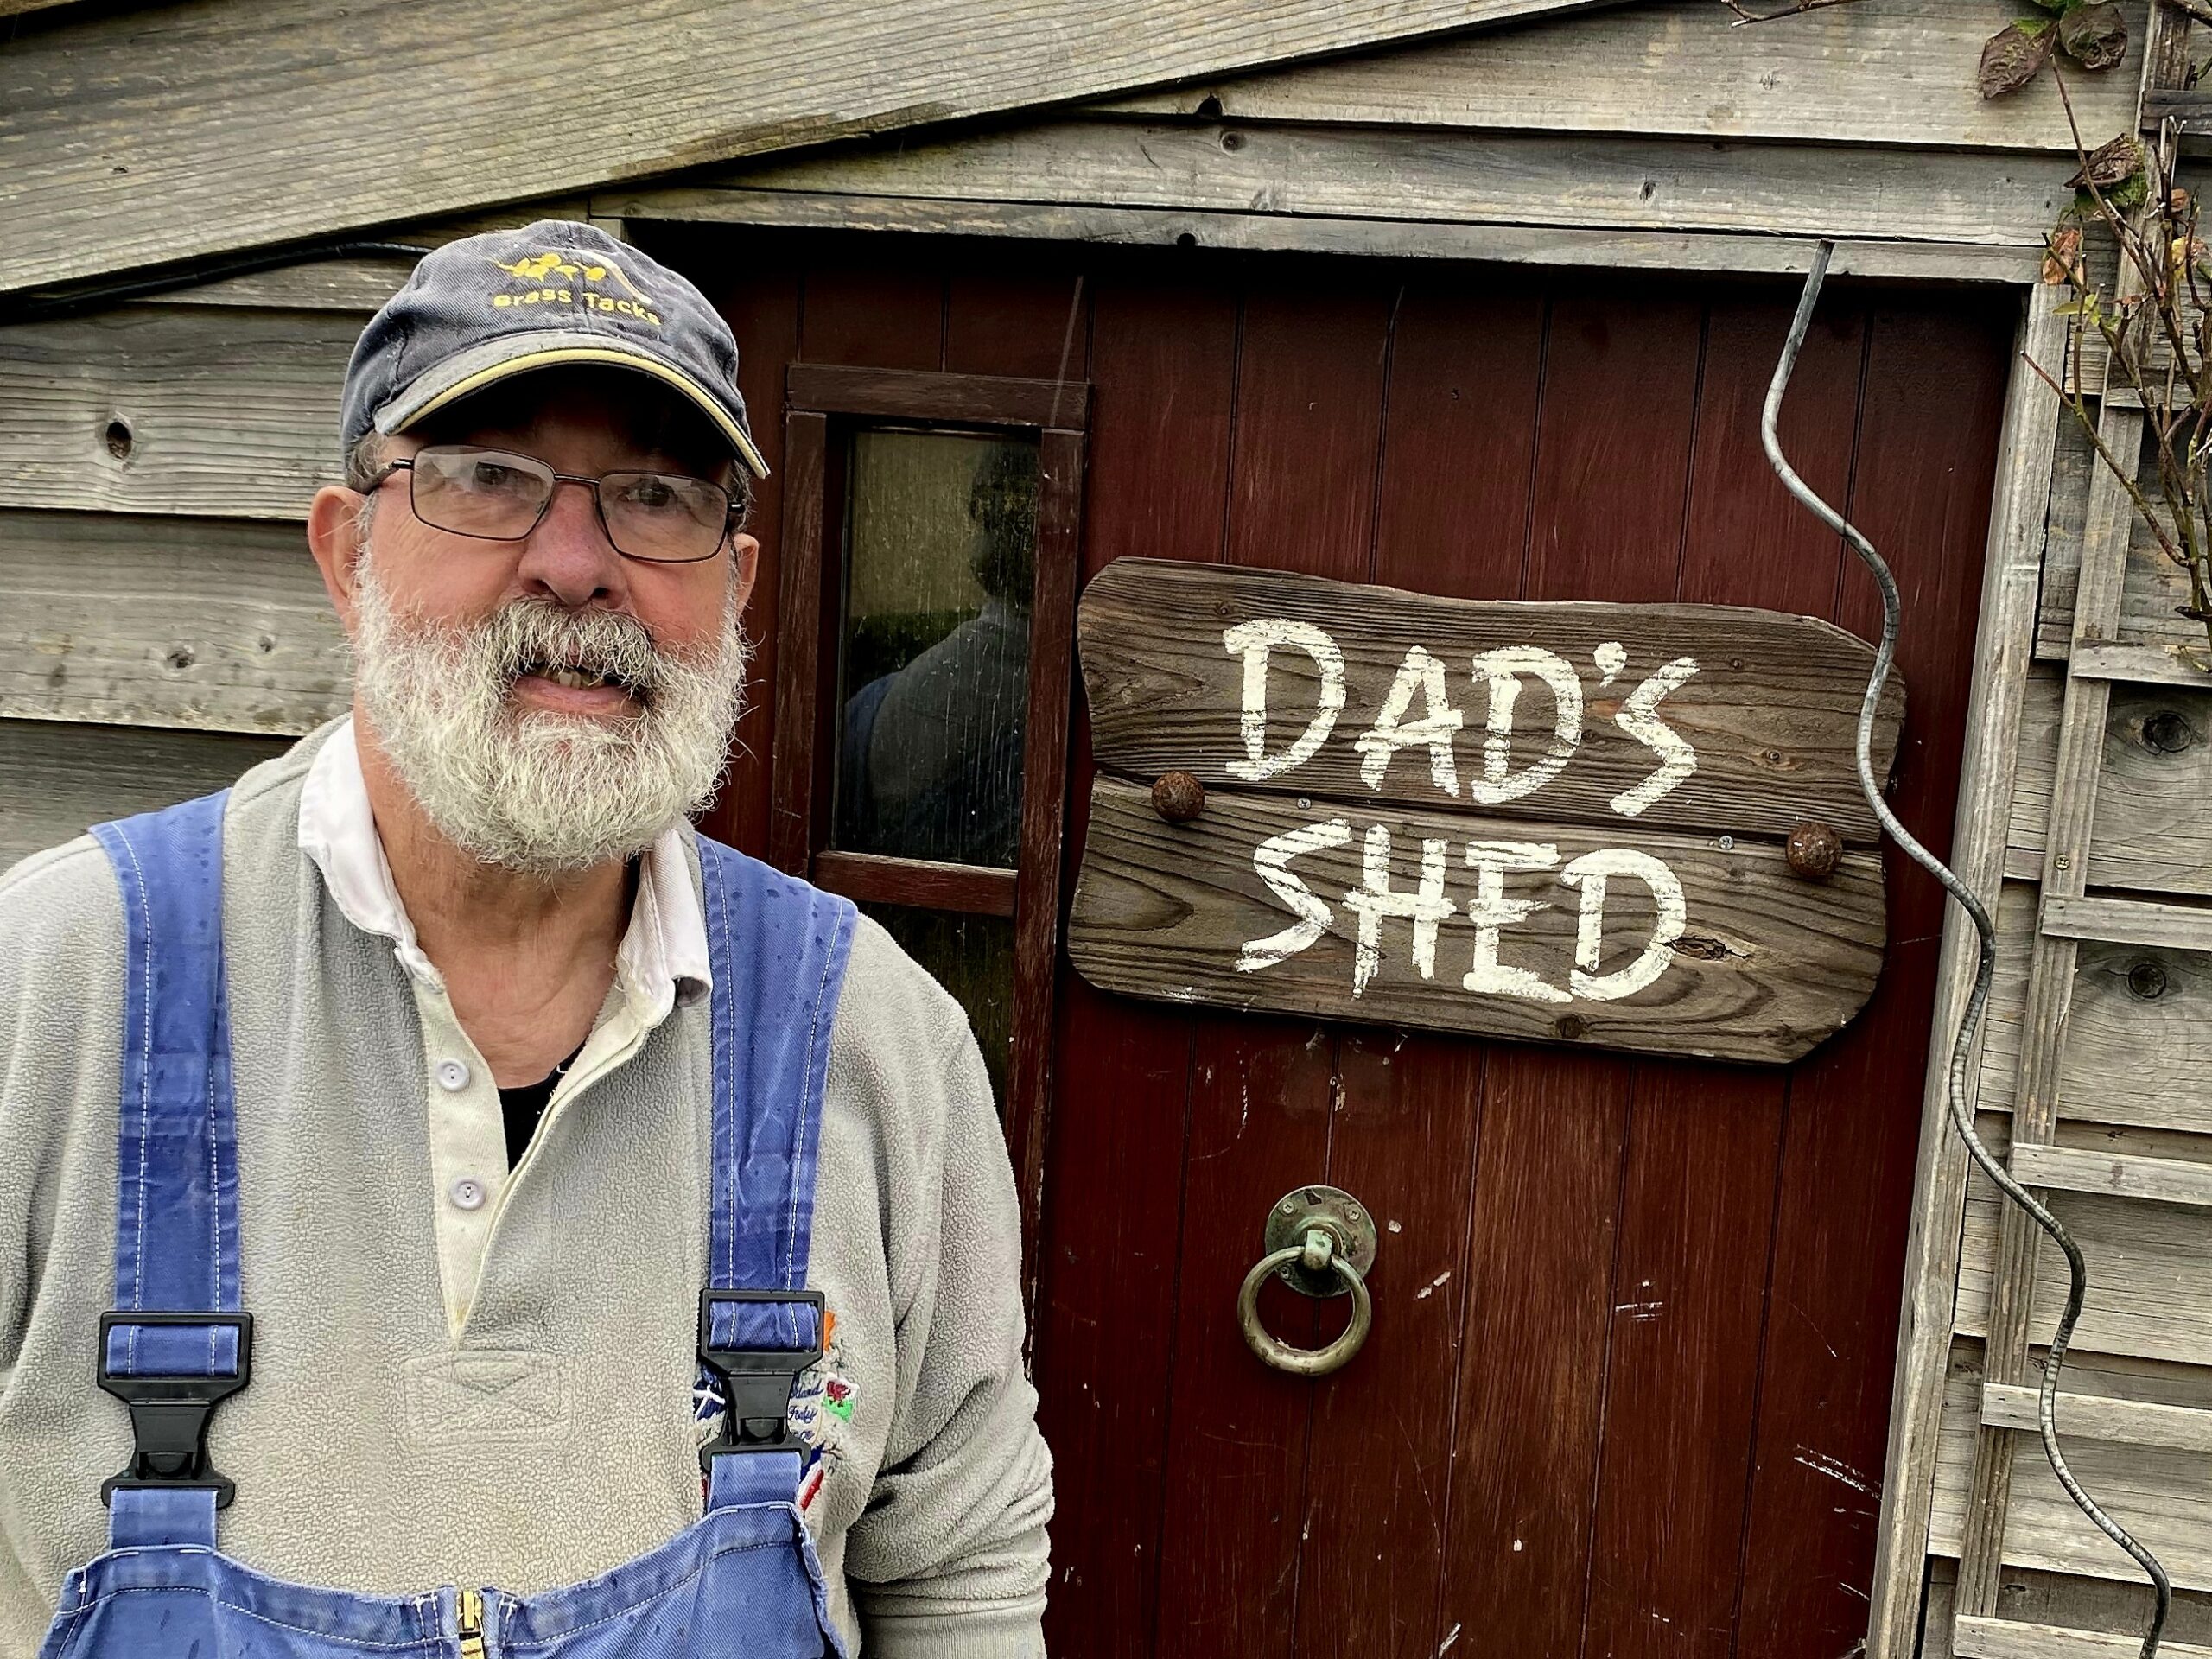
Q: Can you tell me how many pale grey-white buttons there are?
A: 2